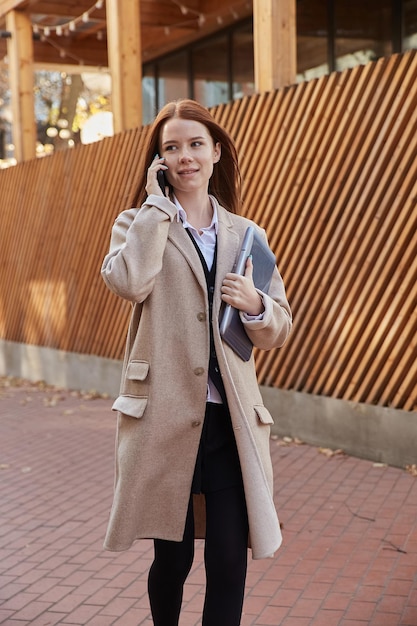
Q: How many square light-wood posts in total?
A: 3